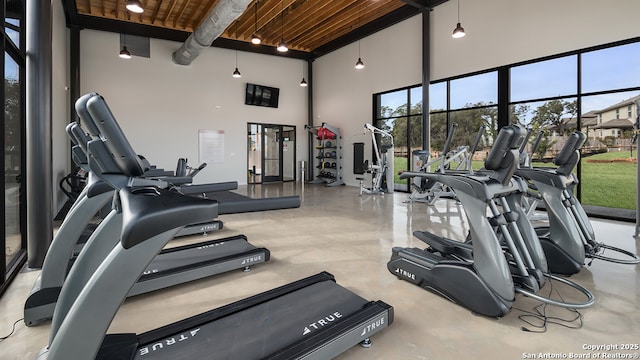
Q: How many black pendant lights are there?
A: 8